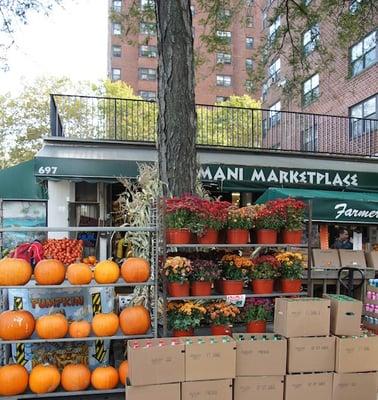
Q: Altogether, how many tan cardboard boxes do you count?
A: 12